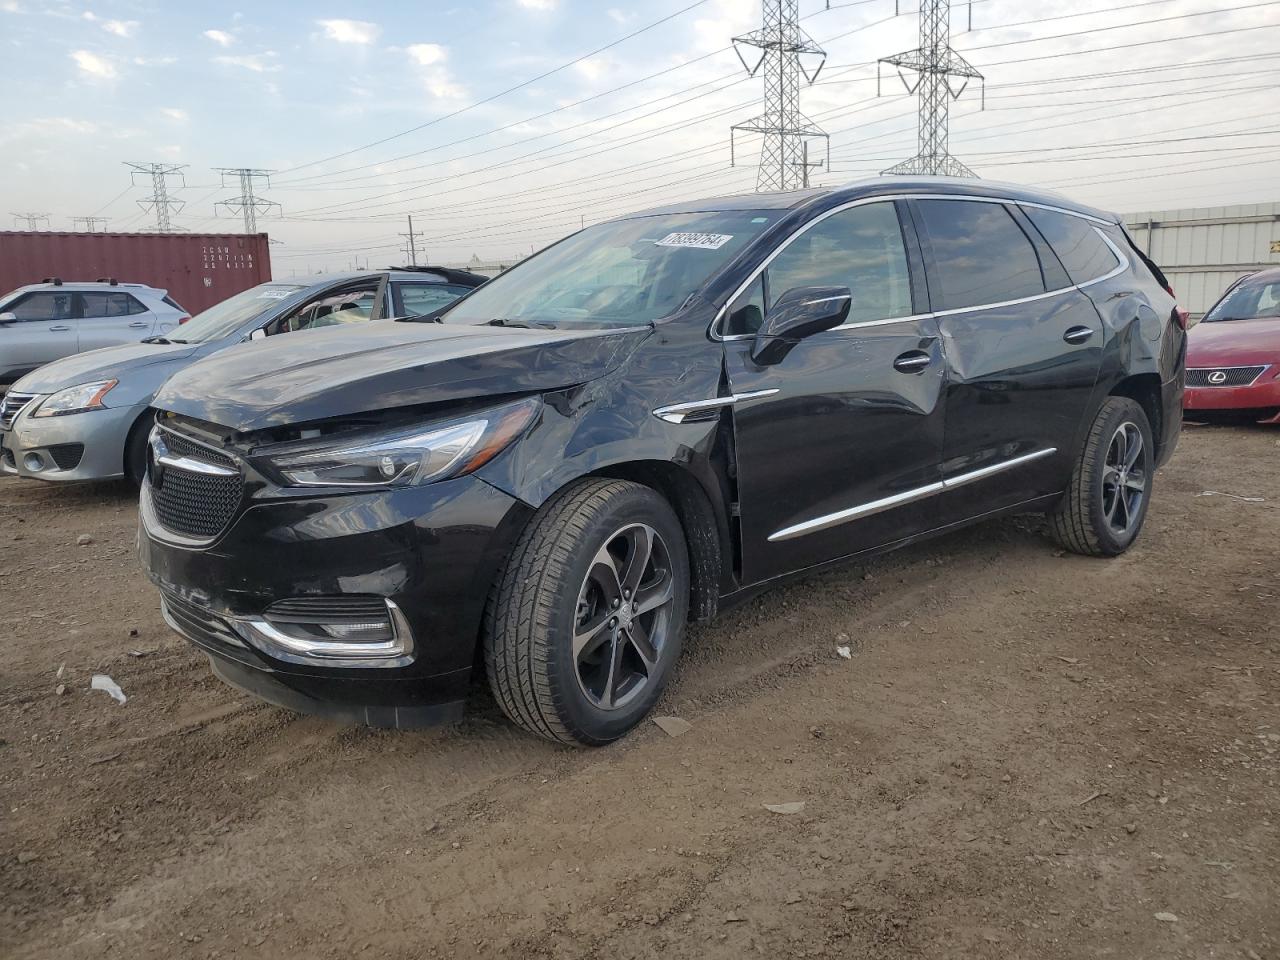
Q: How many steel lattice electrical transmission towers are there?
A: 6